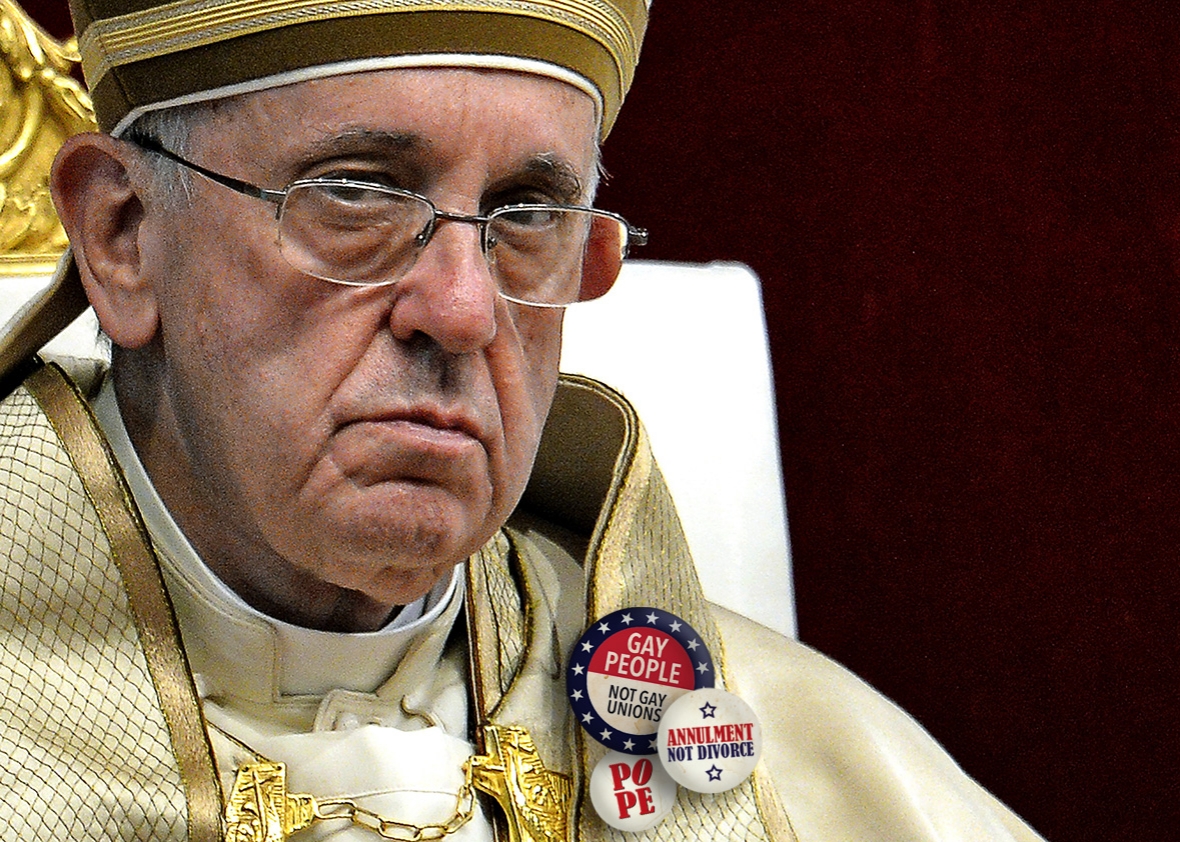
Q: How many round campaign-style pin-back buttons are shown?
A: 3